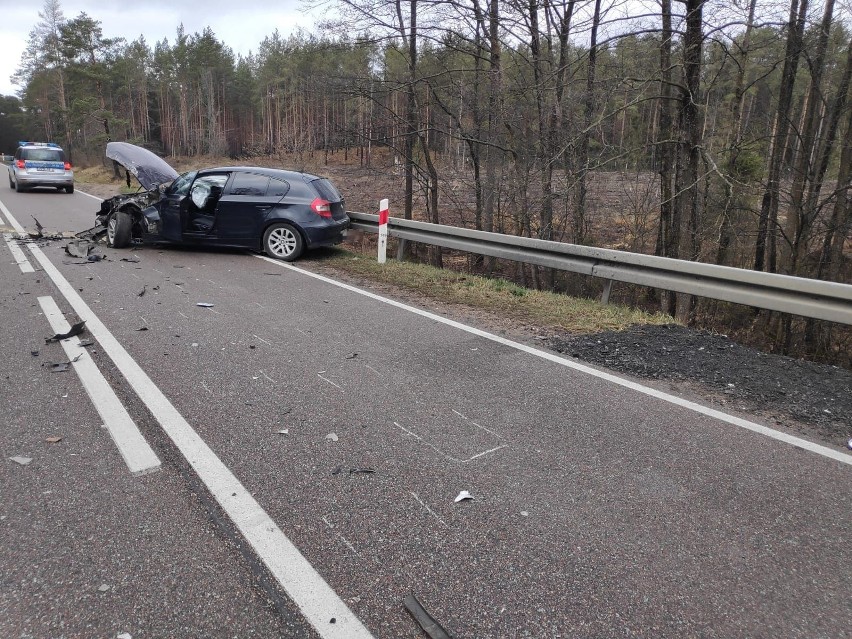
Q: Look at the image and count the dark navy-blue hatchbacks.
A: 1